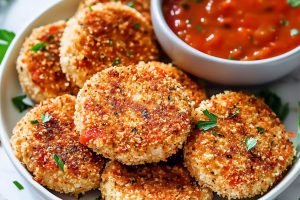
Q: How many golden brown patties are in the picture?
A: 8